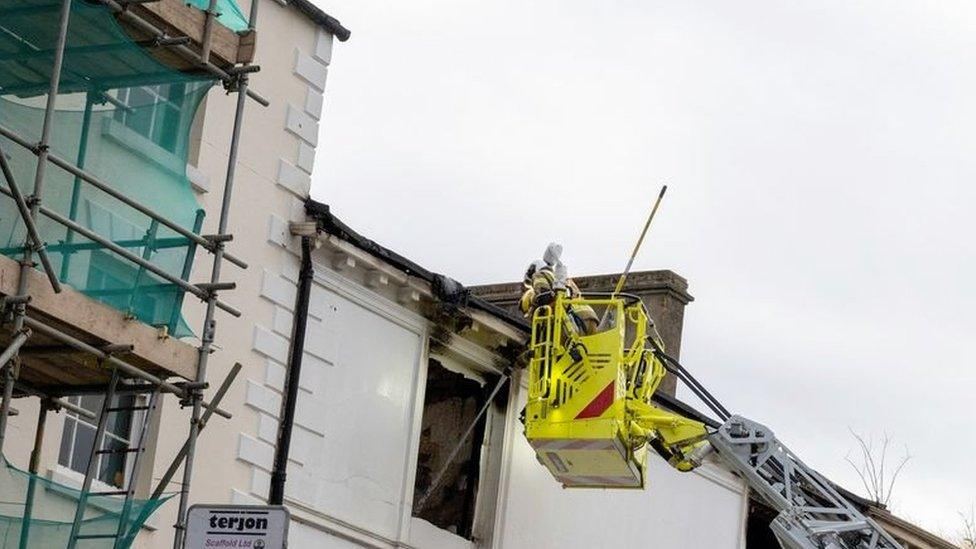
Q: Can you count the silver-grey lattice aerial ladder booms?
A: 1